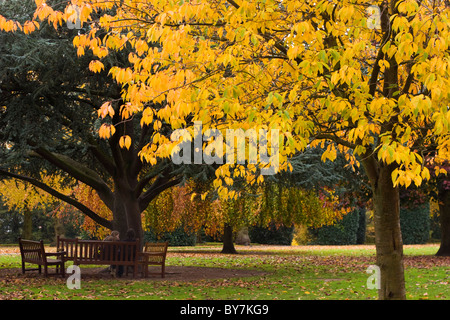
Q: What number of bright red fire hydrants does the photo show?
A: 0